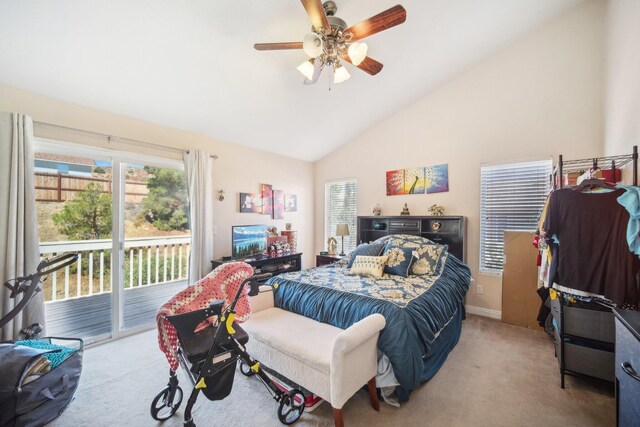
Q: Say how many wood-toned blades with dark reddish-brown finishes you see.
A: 4